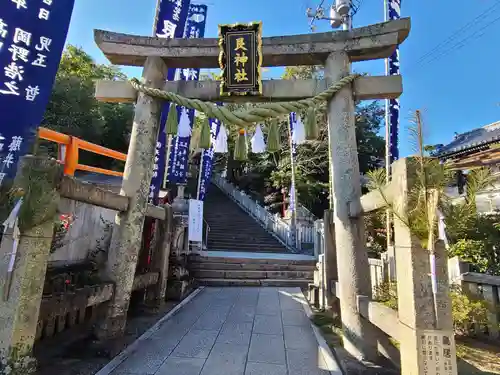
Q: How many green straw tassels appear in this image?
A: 5